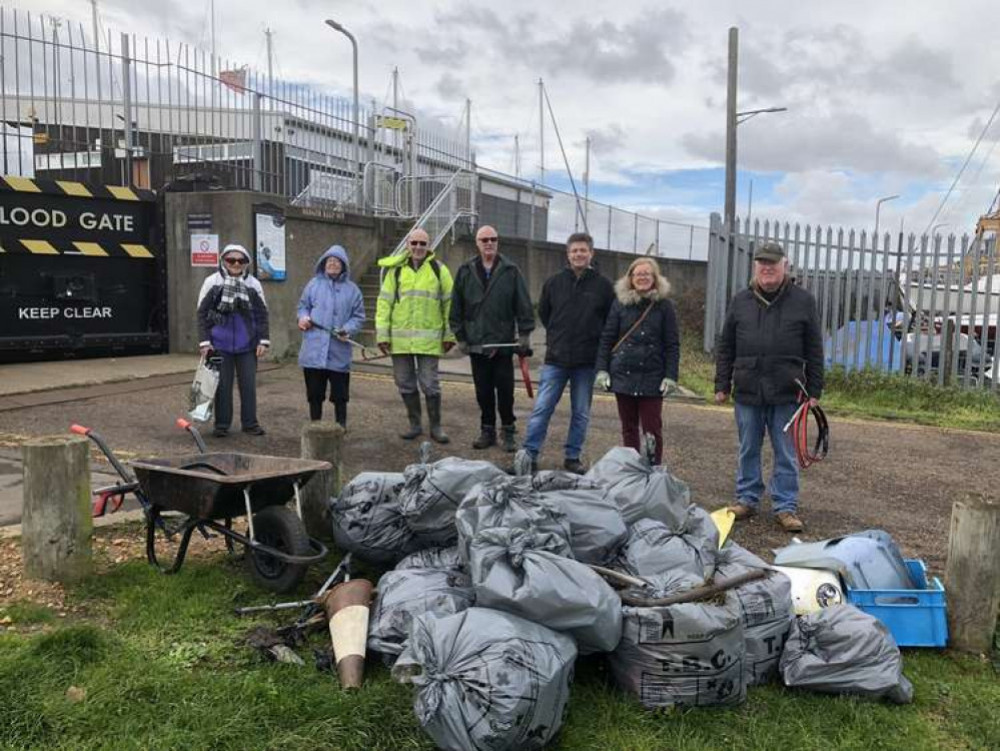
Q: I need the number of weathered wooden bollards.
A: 3